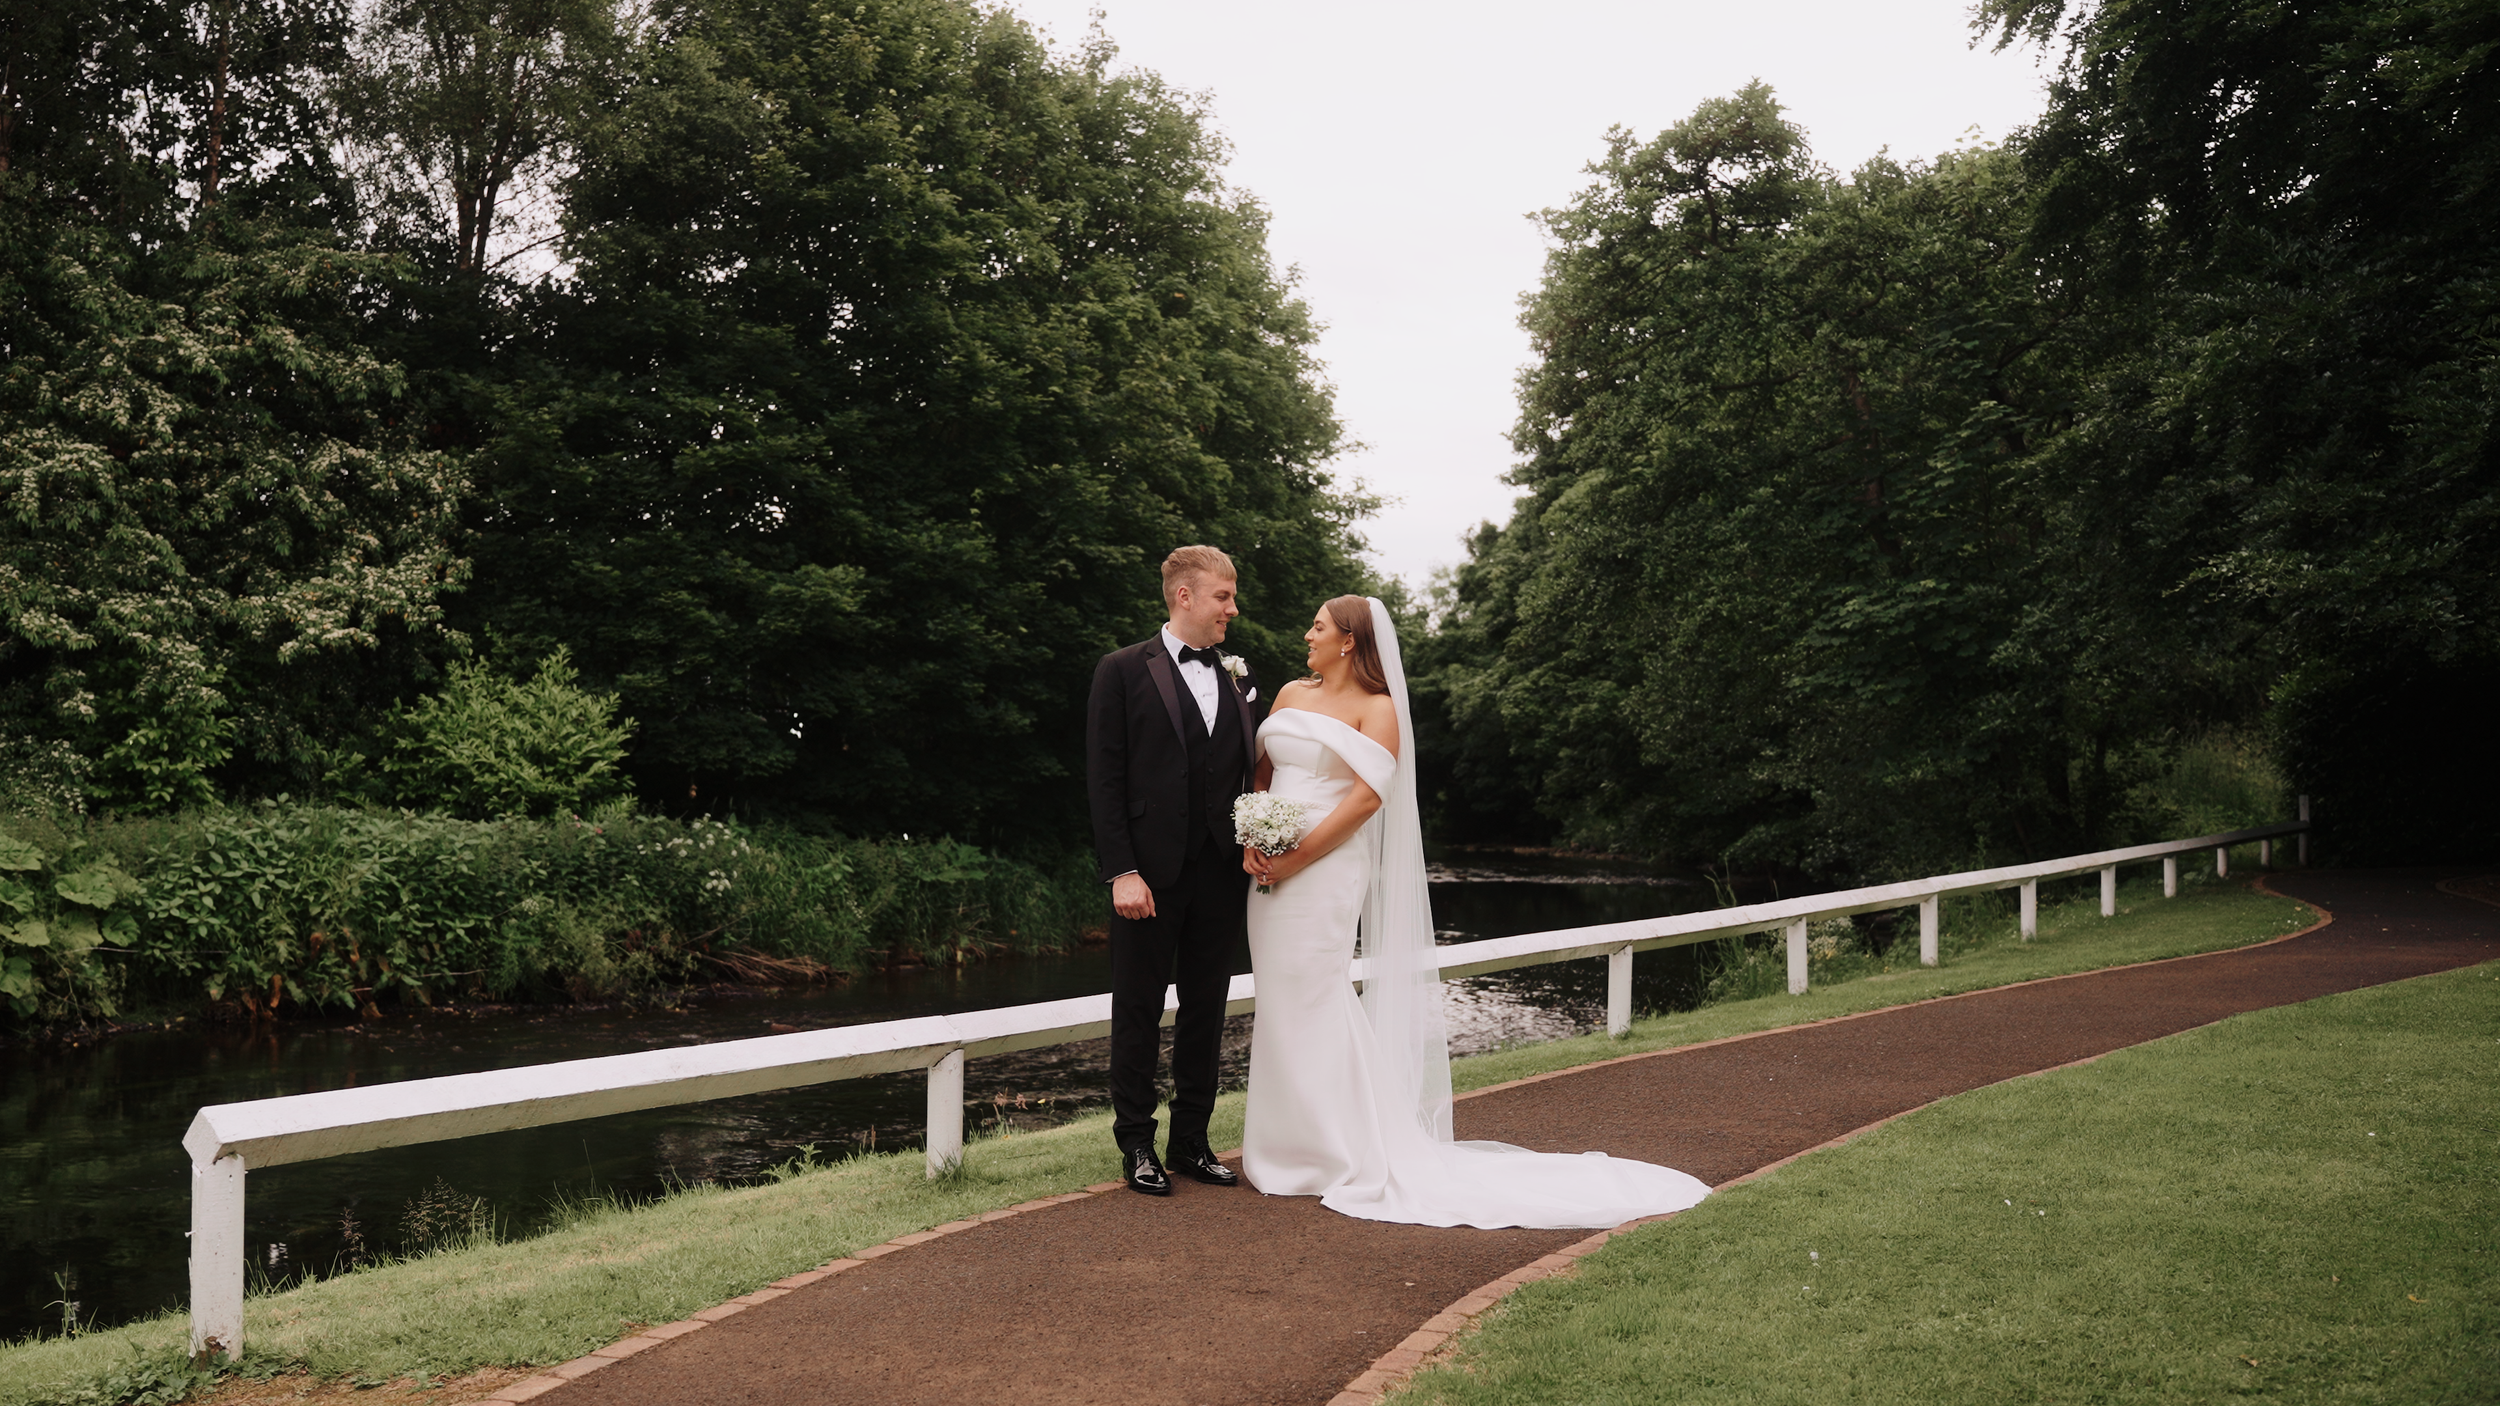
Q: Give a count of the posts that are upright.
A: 11